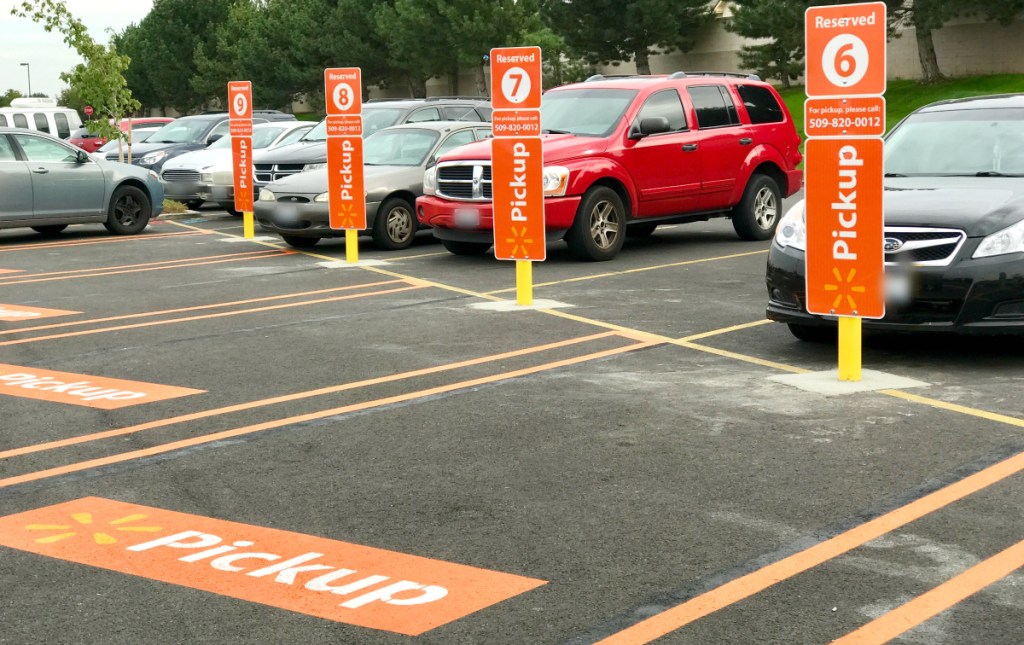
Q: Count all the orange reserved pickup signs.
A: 4